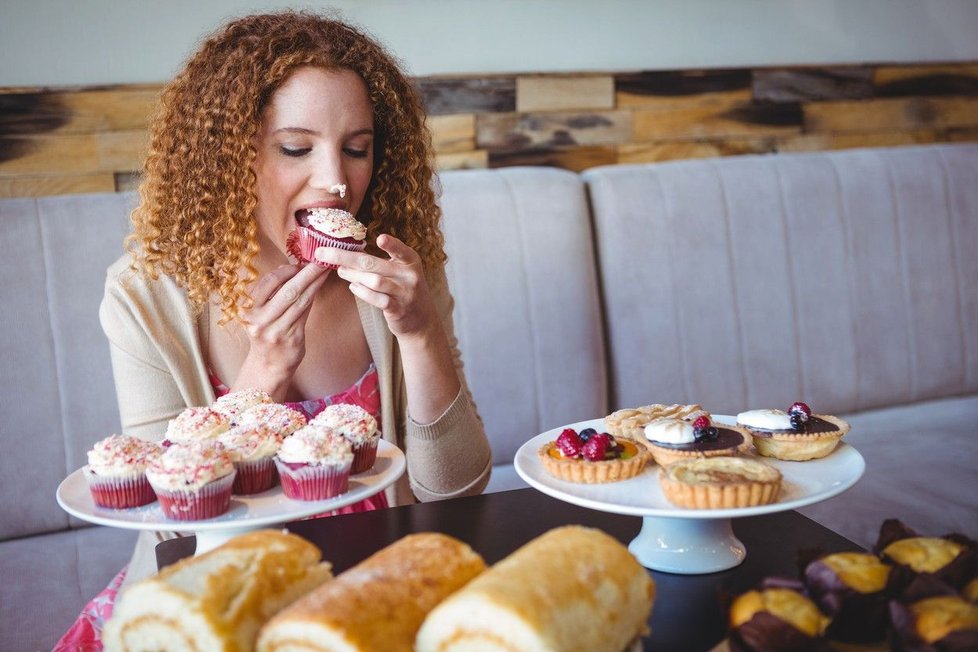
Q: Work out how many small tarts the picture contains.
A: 5